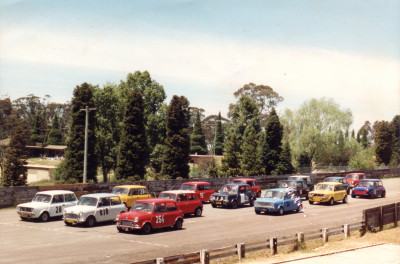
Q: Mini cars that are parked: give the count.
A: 15